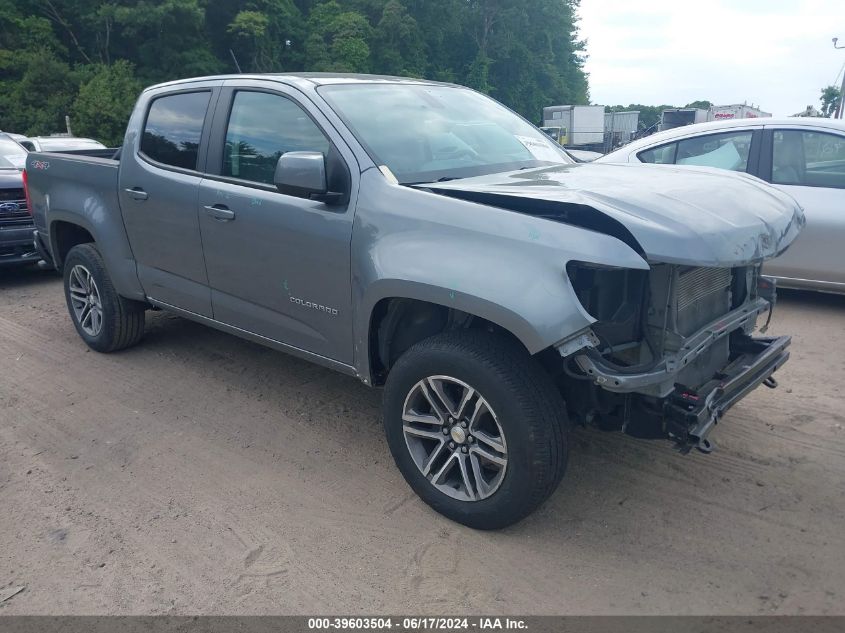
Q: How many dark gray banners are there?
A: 1